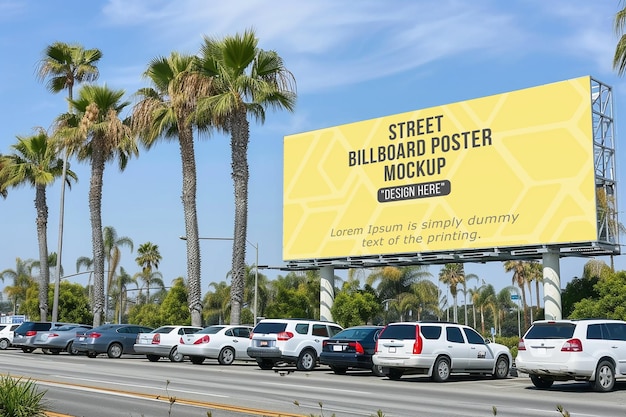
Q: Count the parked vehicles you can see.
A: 10